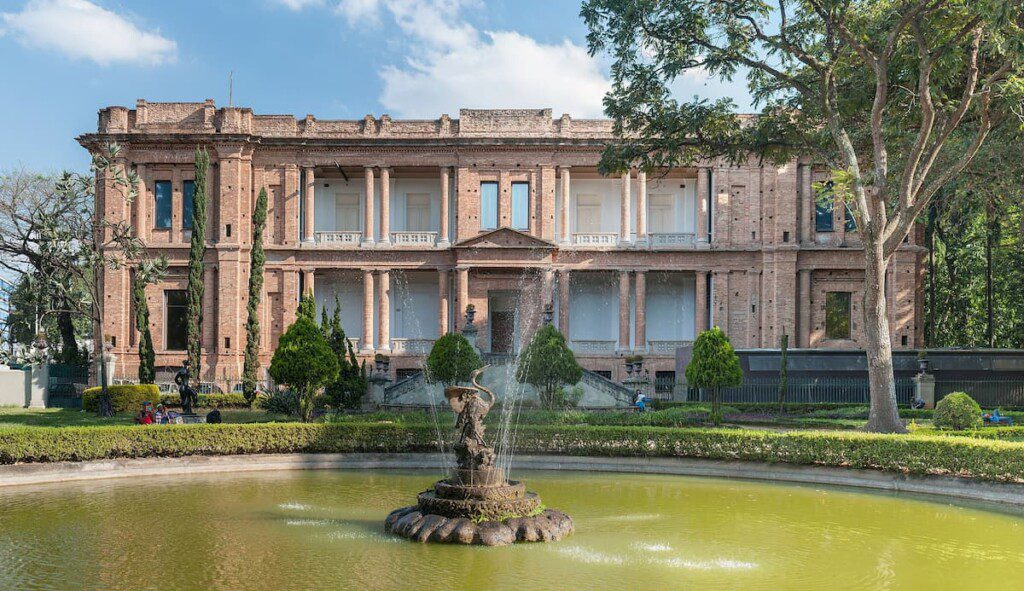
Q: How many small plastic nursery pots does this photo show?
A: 0